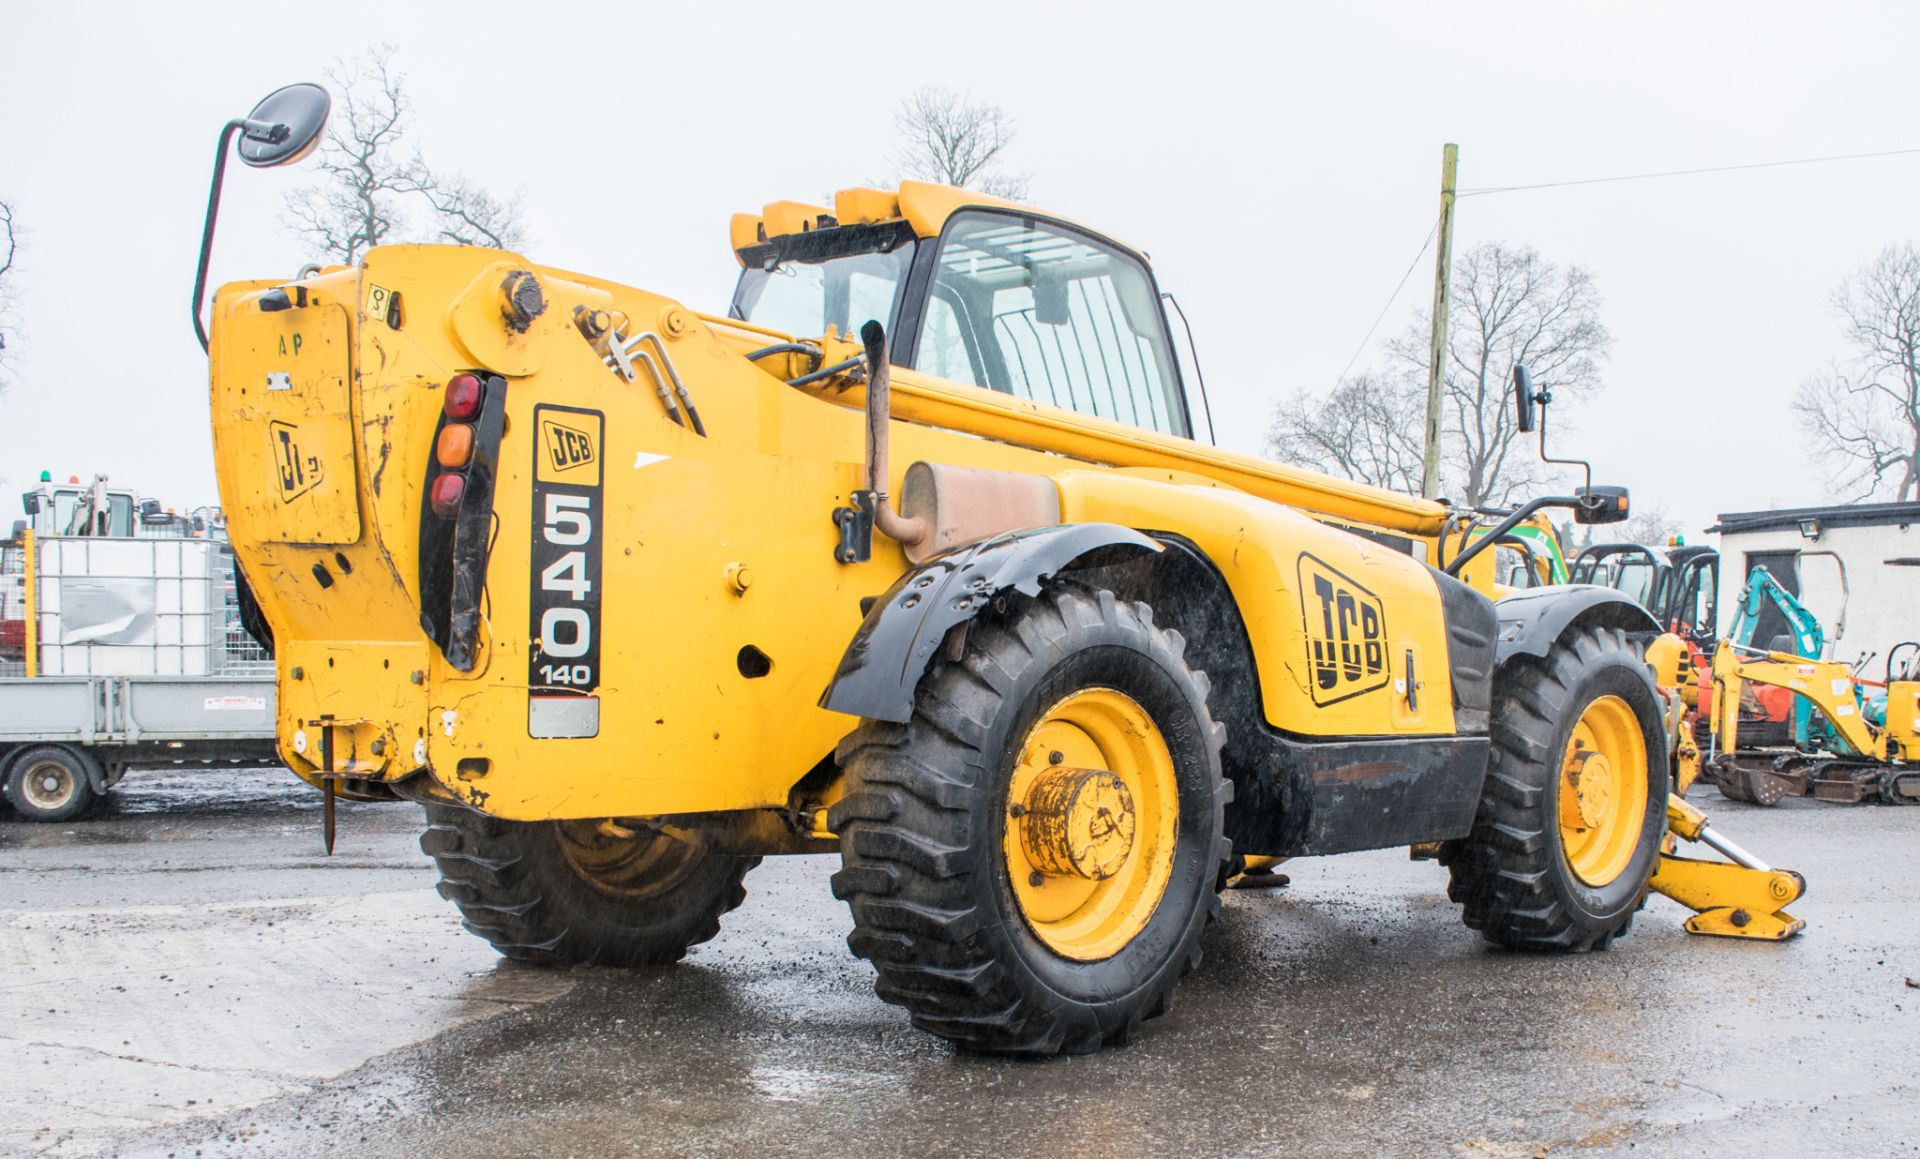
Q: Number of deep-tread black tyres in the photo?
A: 3